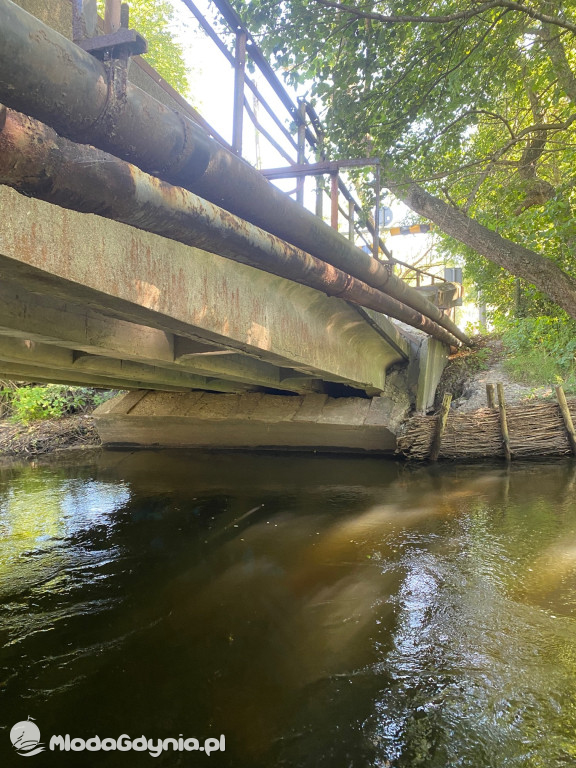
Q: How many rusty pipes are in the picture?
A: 2